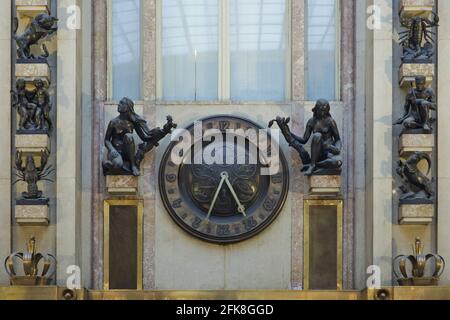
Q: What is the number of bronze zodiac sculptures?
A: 6